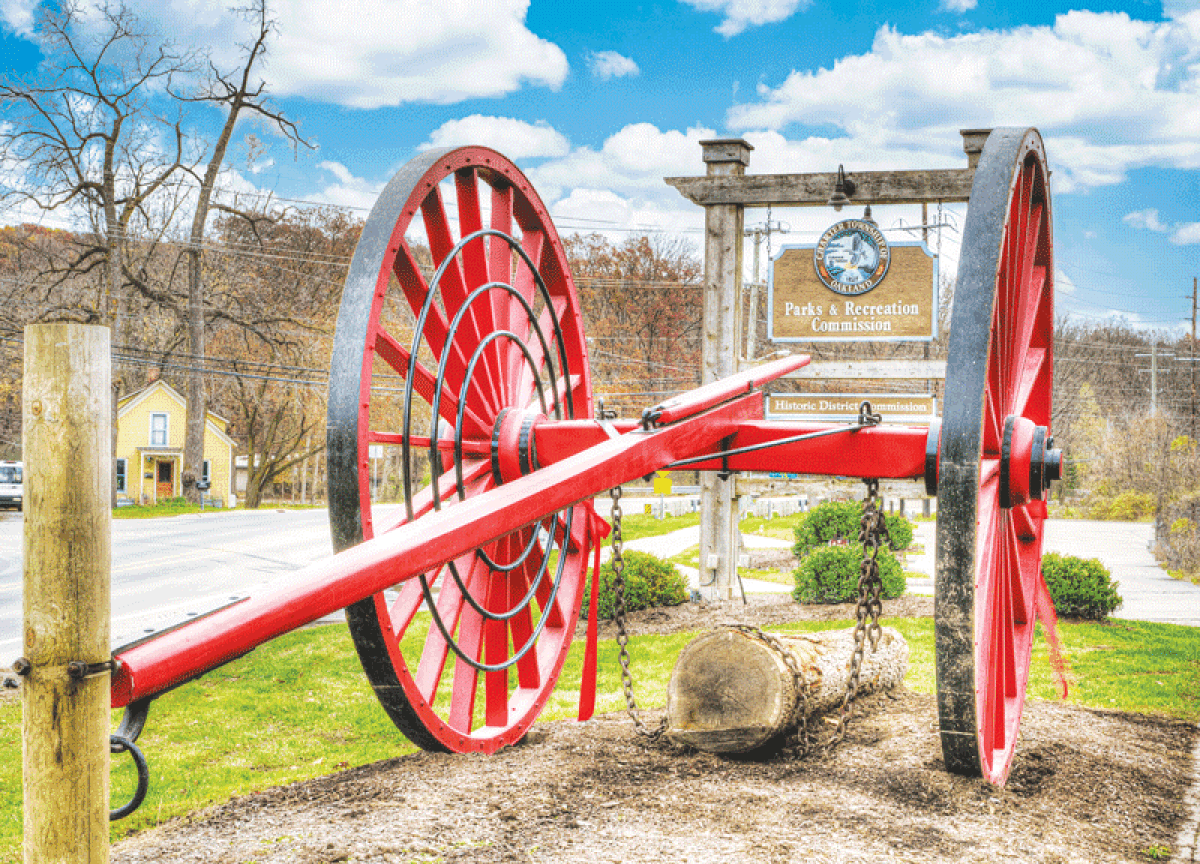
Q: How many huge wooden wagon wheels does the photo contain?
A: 2